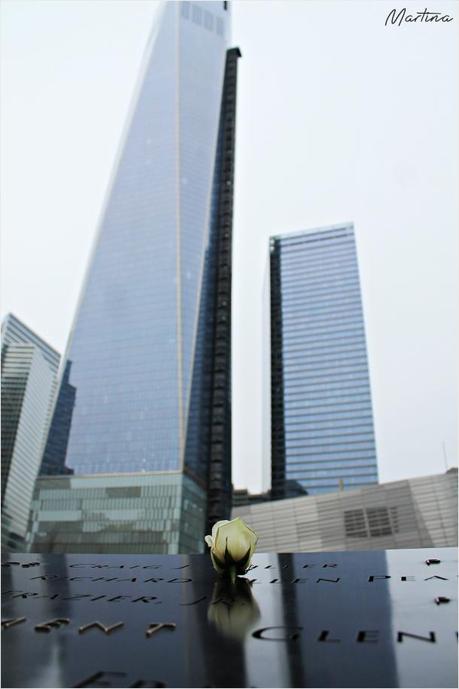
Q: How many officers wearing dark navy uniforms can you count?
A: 0